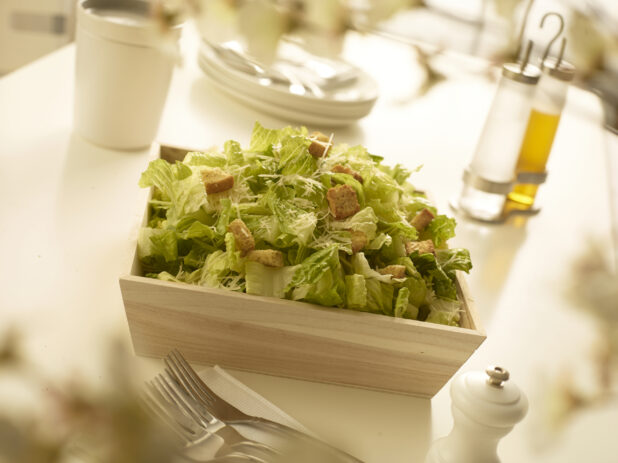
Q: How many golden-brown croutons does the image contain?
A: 10